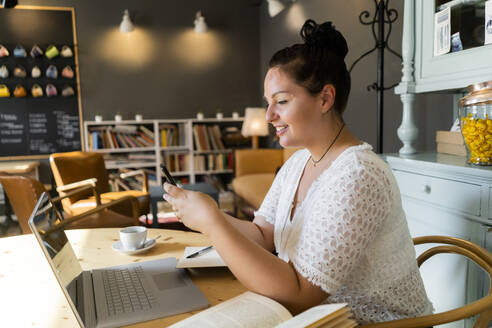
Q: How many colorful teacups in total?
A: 15